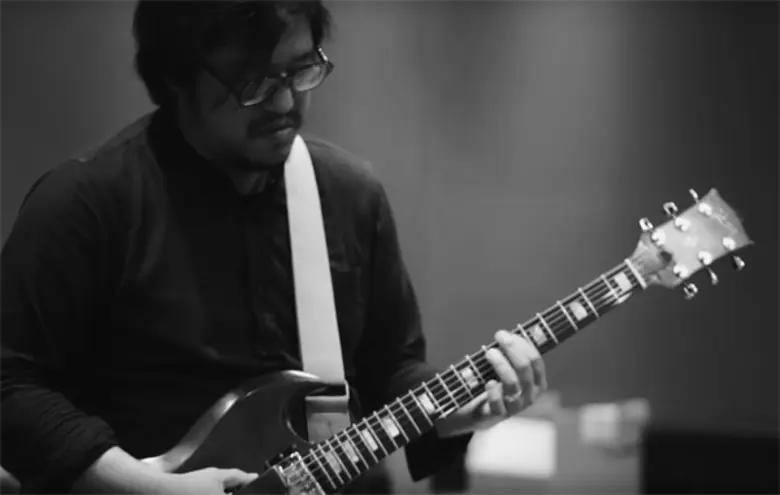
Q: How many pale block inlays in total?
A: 9